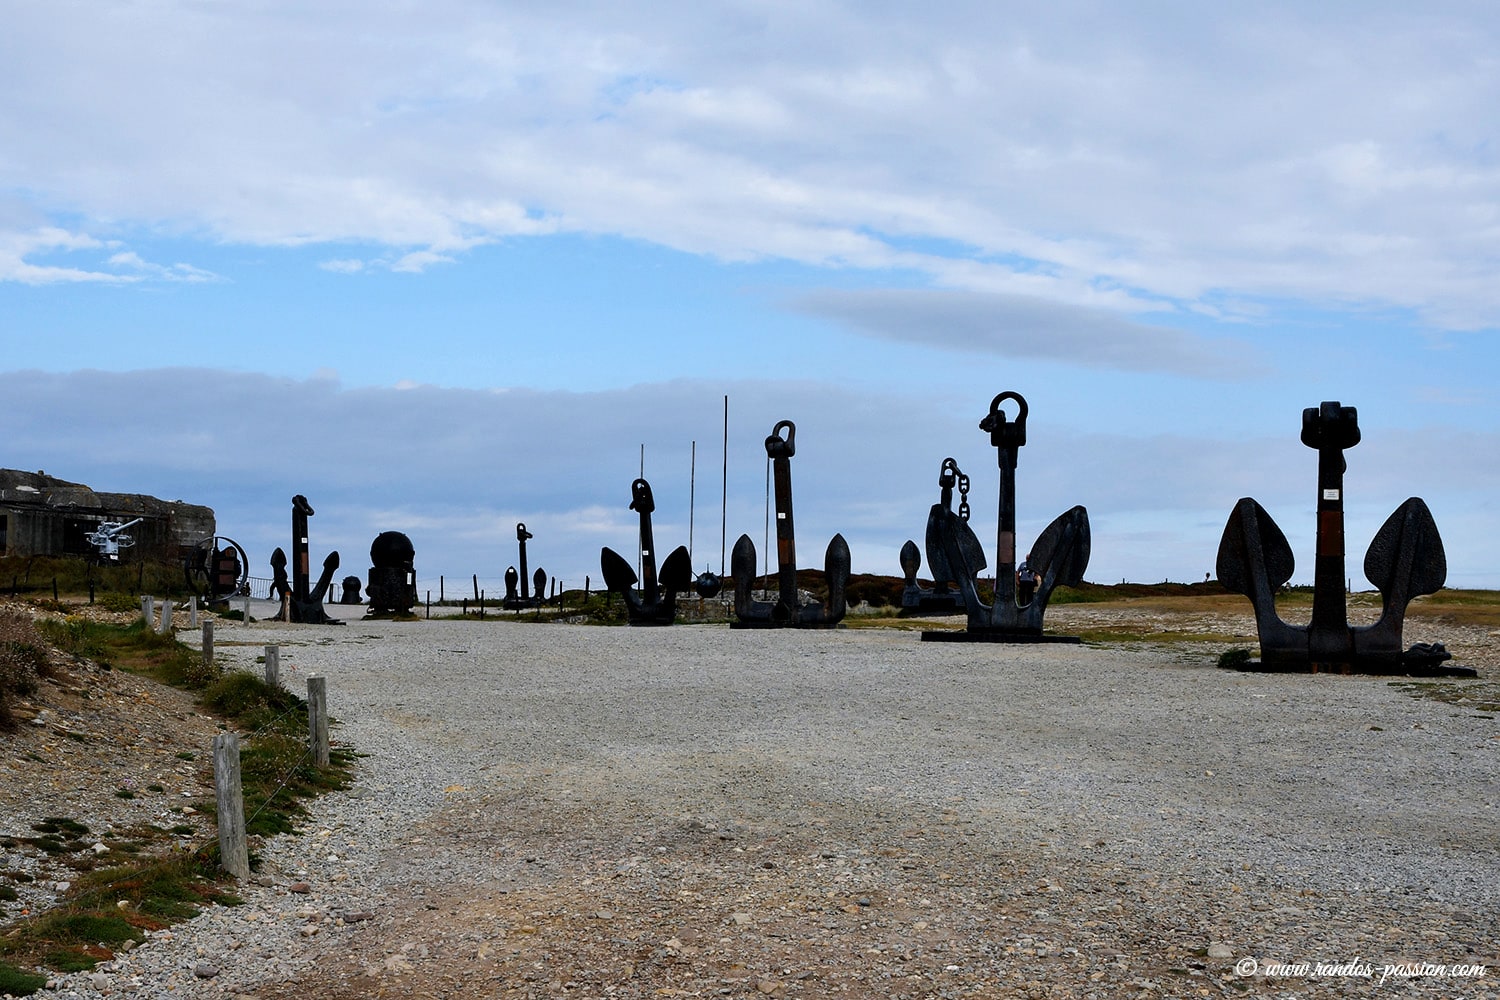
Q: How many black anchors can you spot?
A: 7